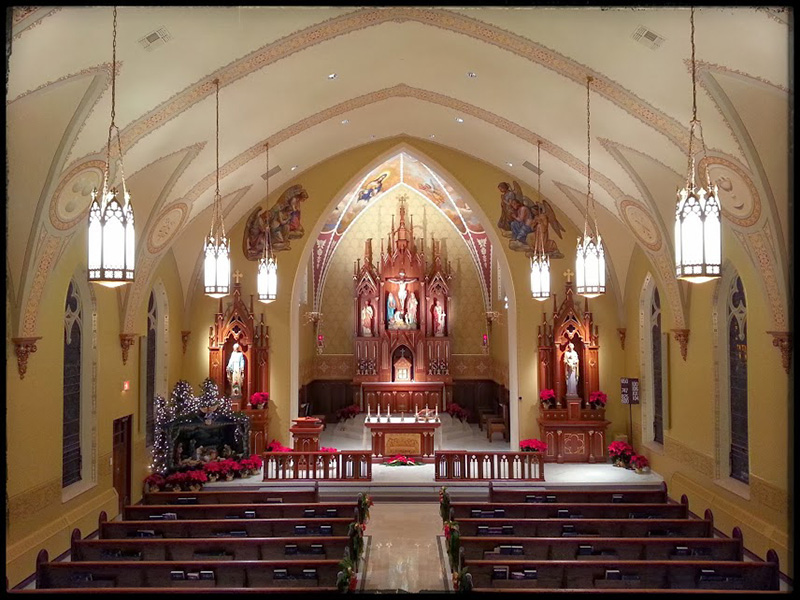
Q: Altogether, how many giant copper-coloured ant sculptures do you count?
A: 0